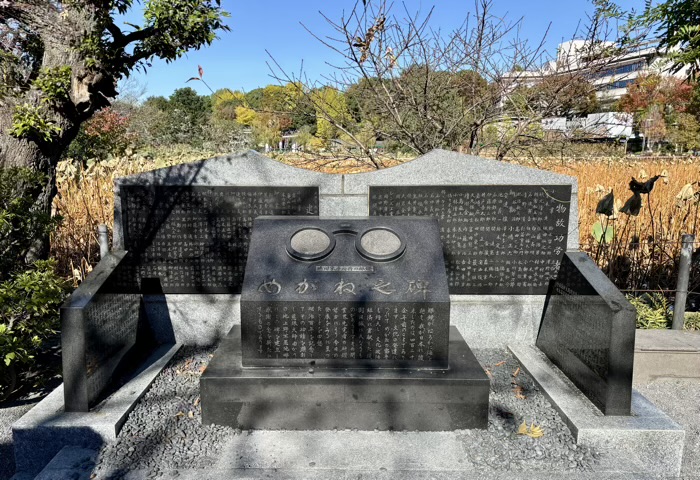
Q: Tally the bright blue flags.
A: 0